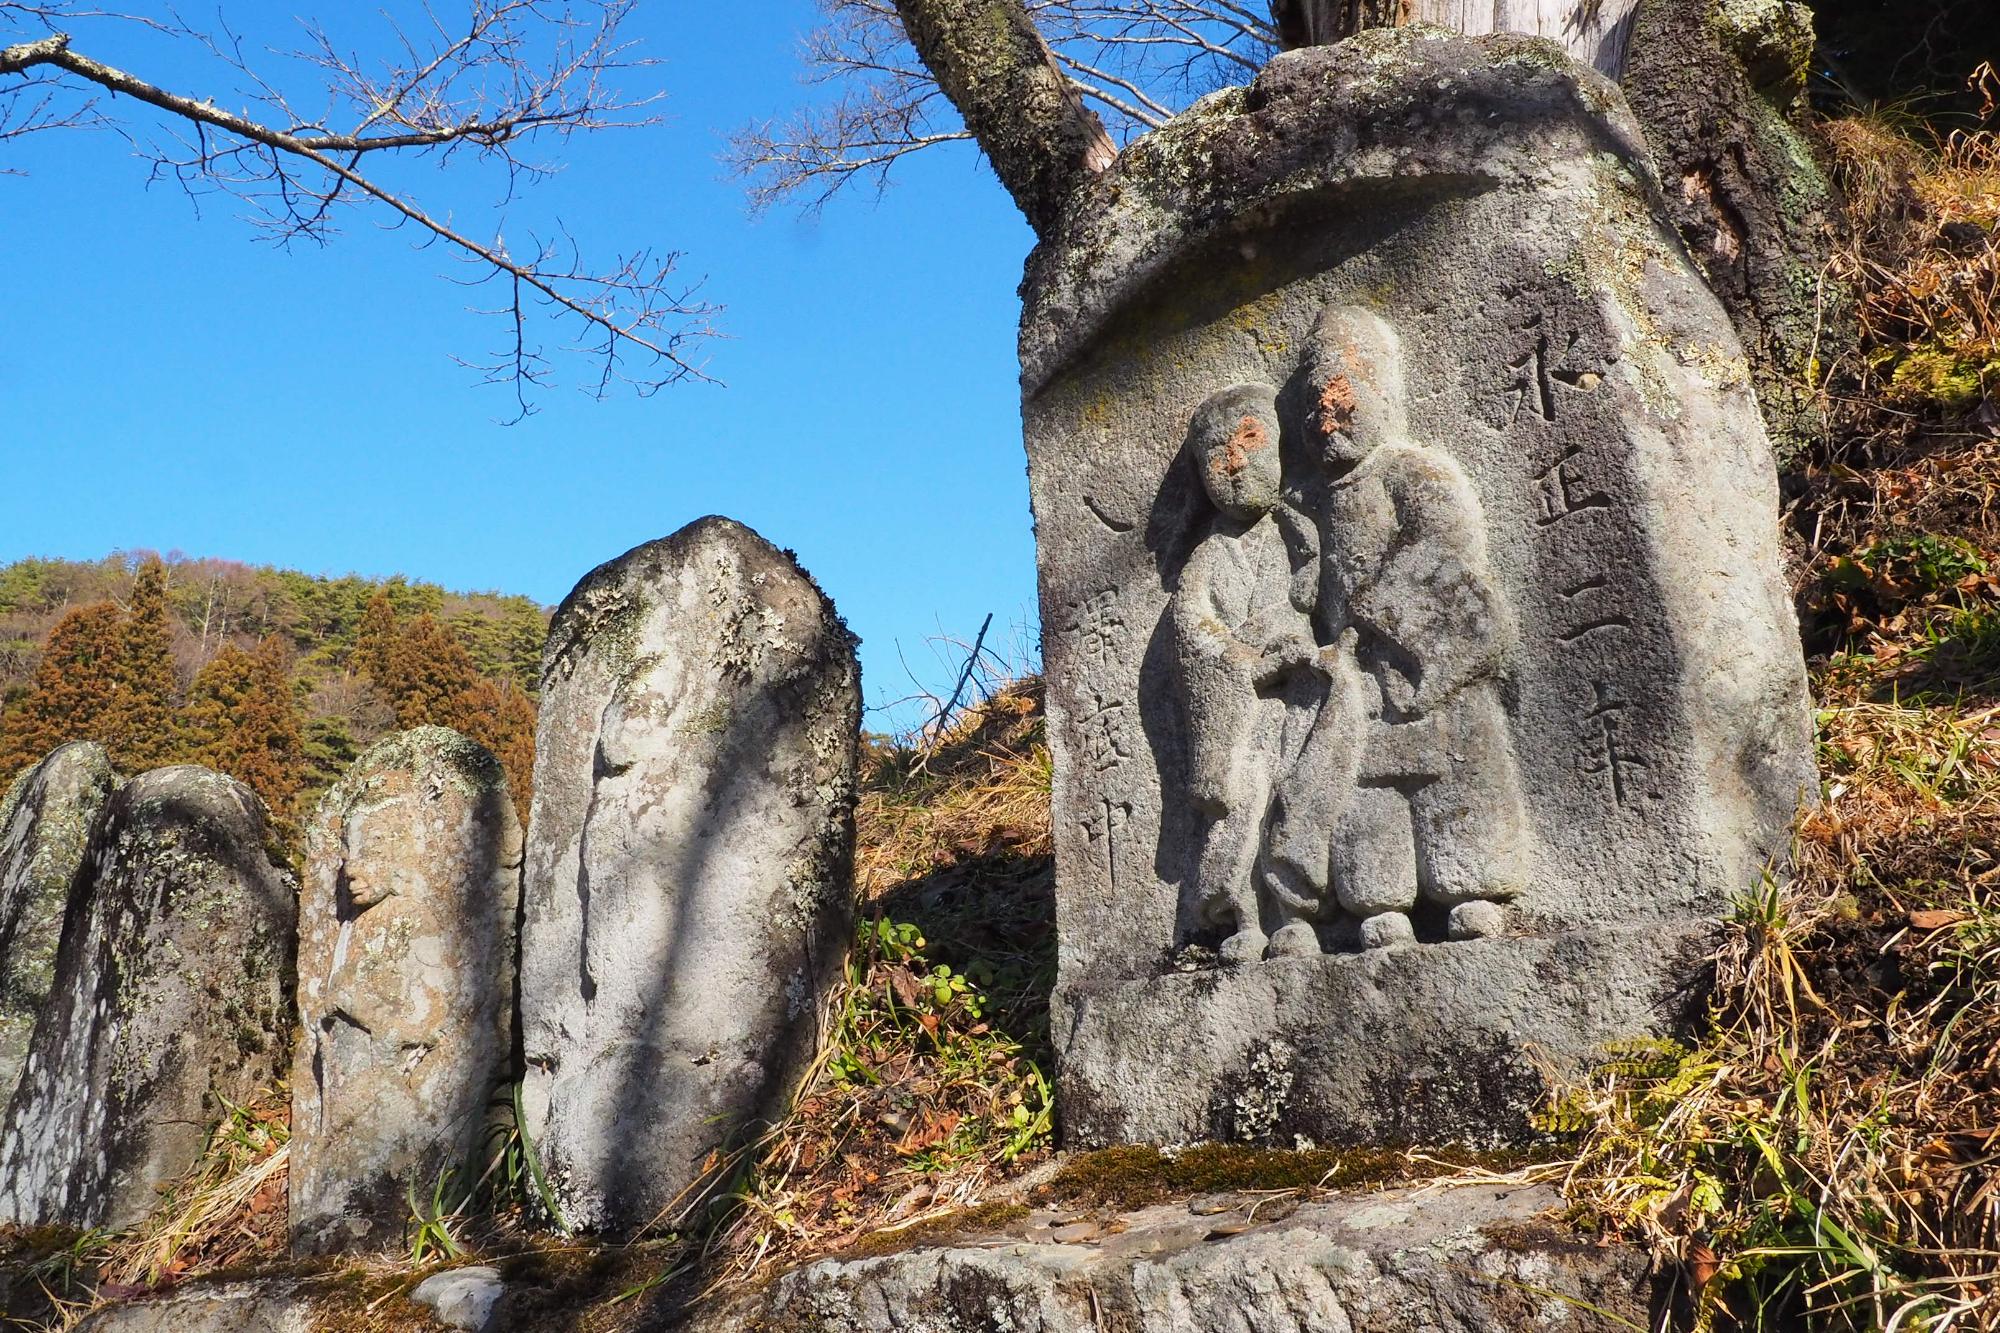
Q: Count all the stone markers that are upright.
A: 5